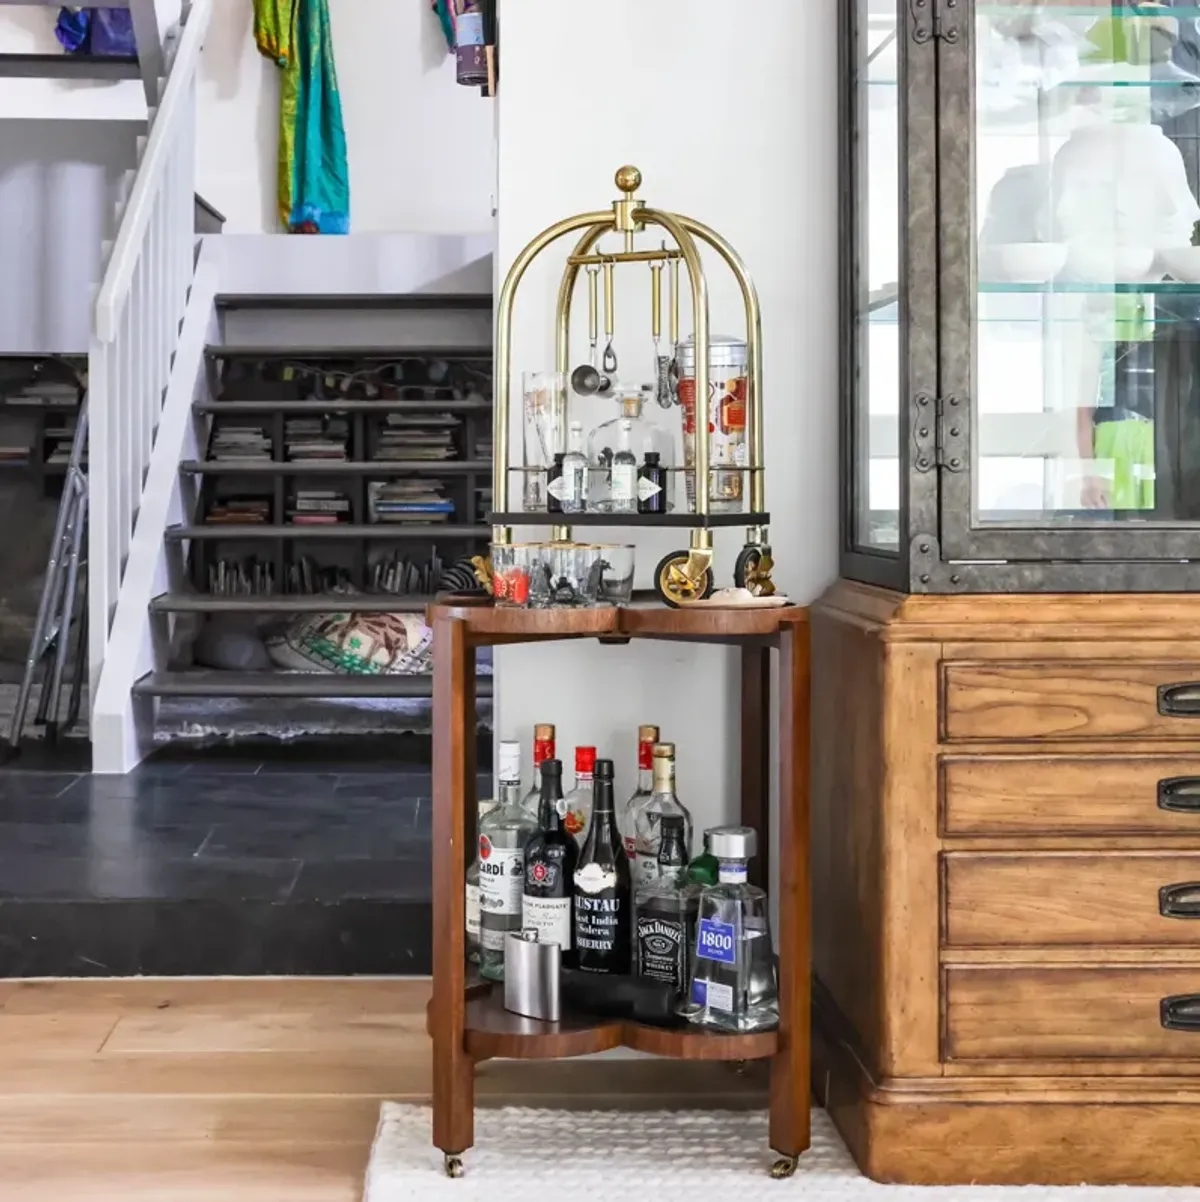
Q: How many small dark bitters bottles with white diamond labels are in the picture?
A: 2